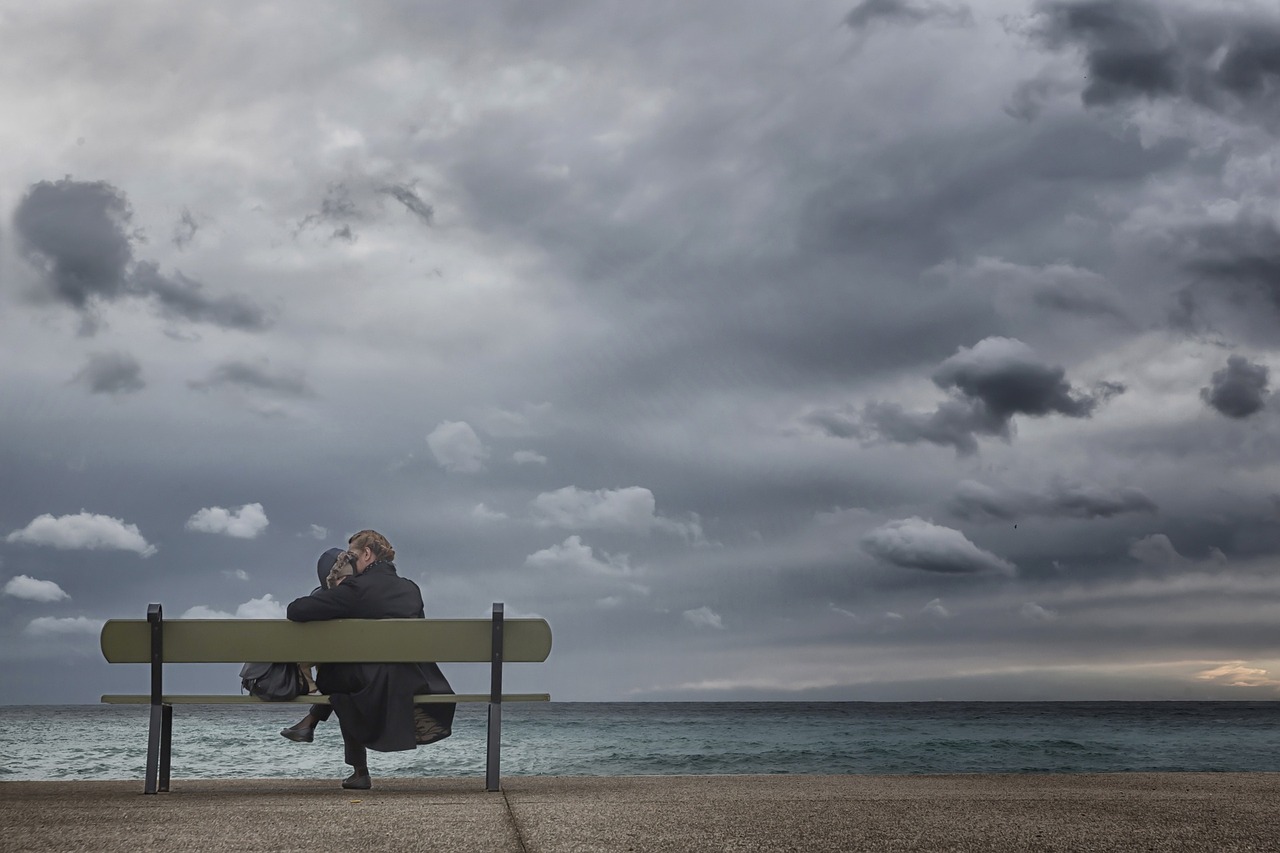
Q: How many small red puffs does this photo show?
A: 0